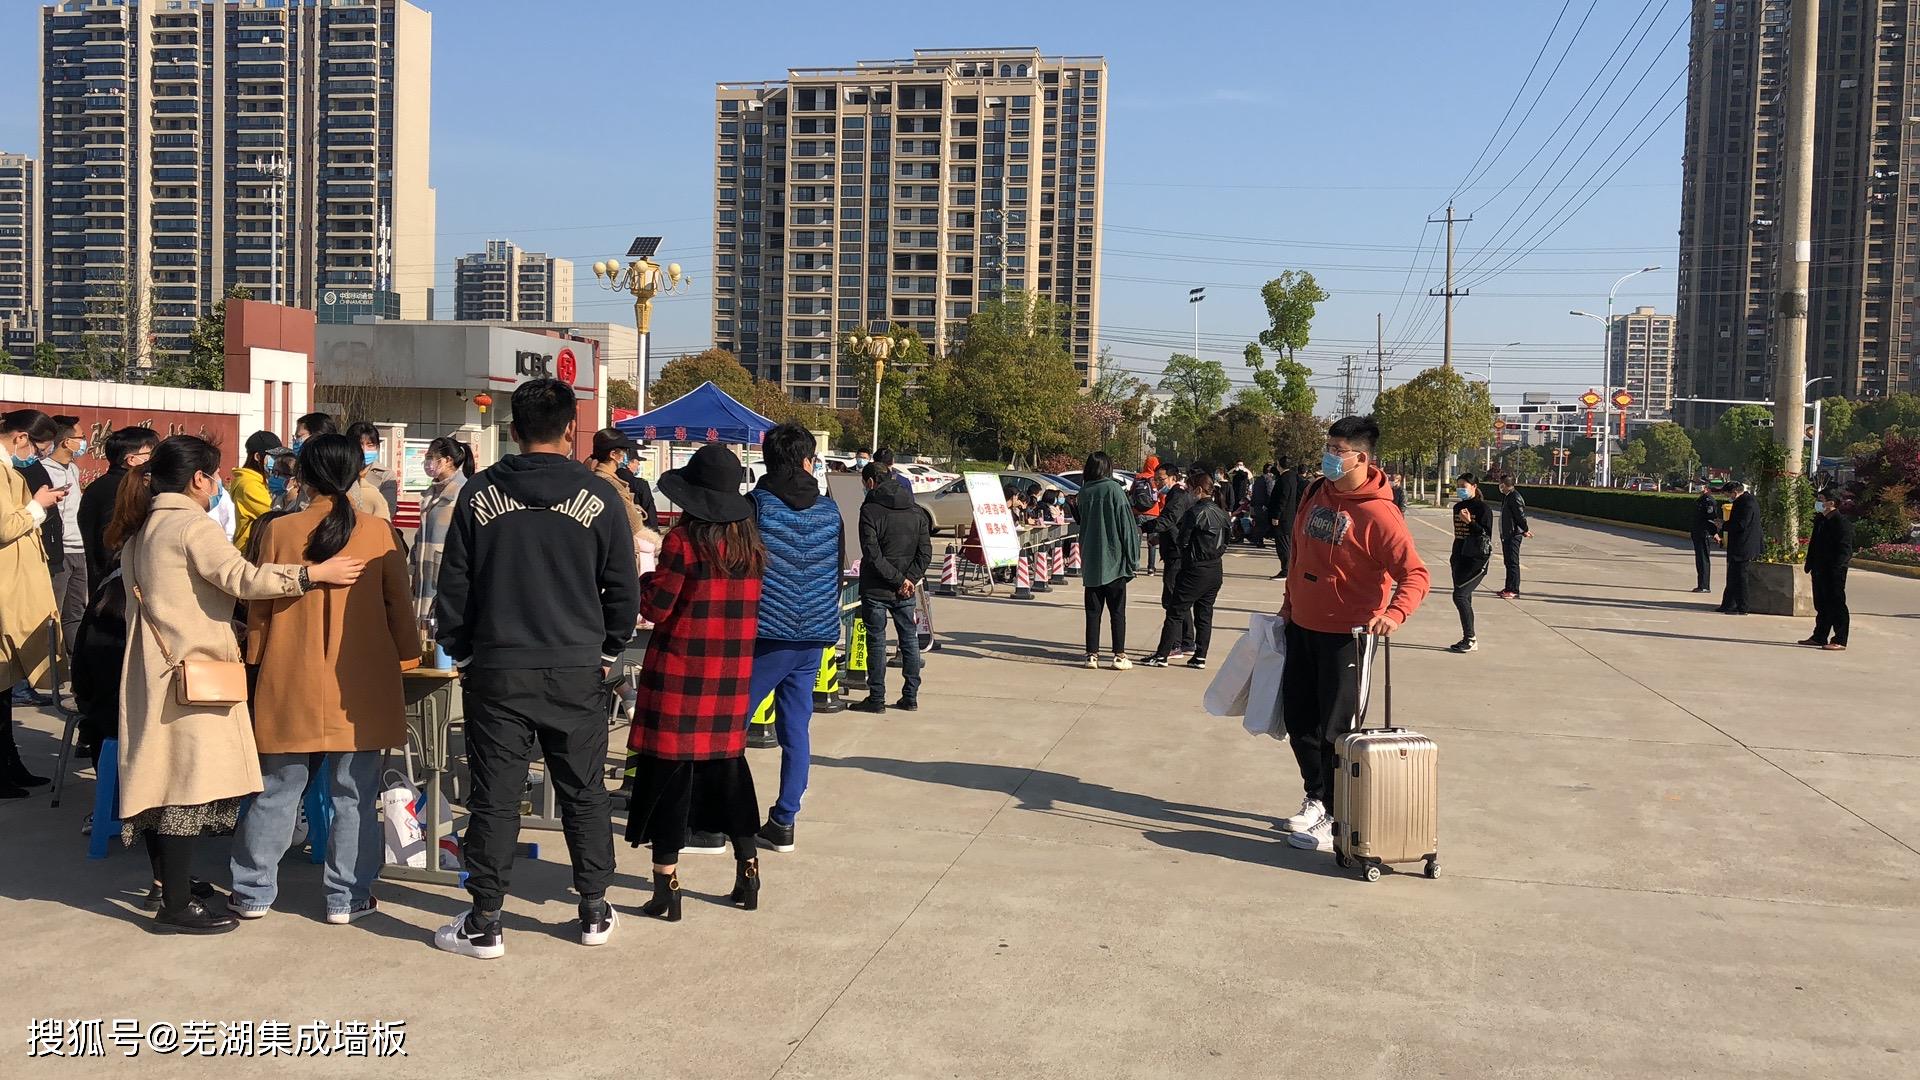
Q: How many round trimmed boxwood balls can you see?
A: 0